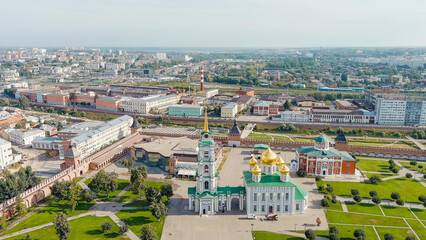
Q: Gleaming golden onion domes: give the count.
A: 5